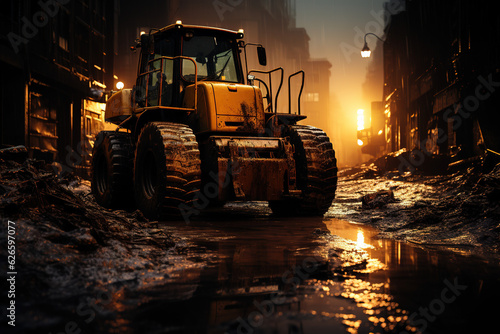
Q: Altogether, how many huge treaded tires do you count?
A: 3